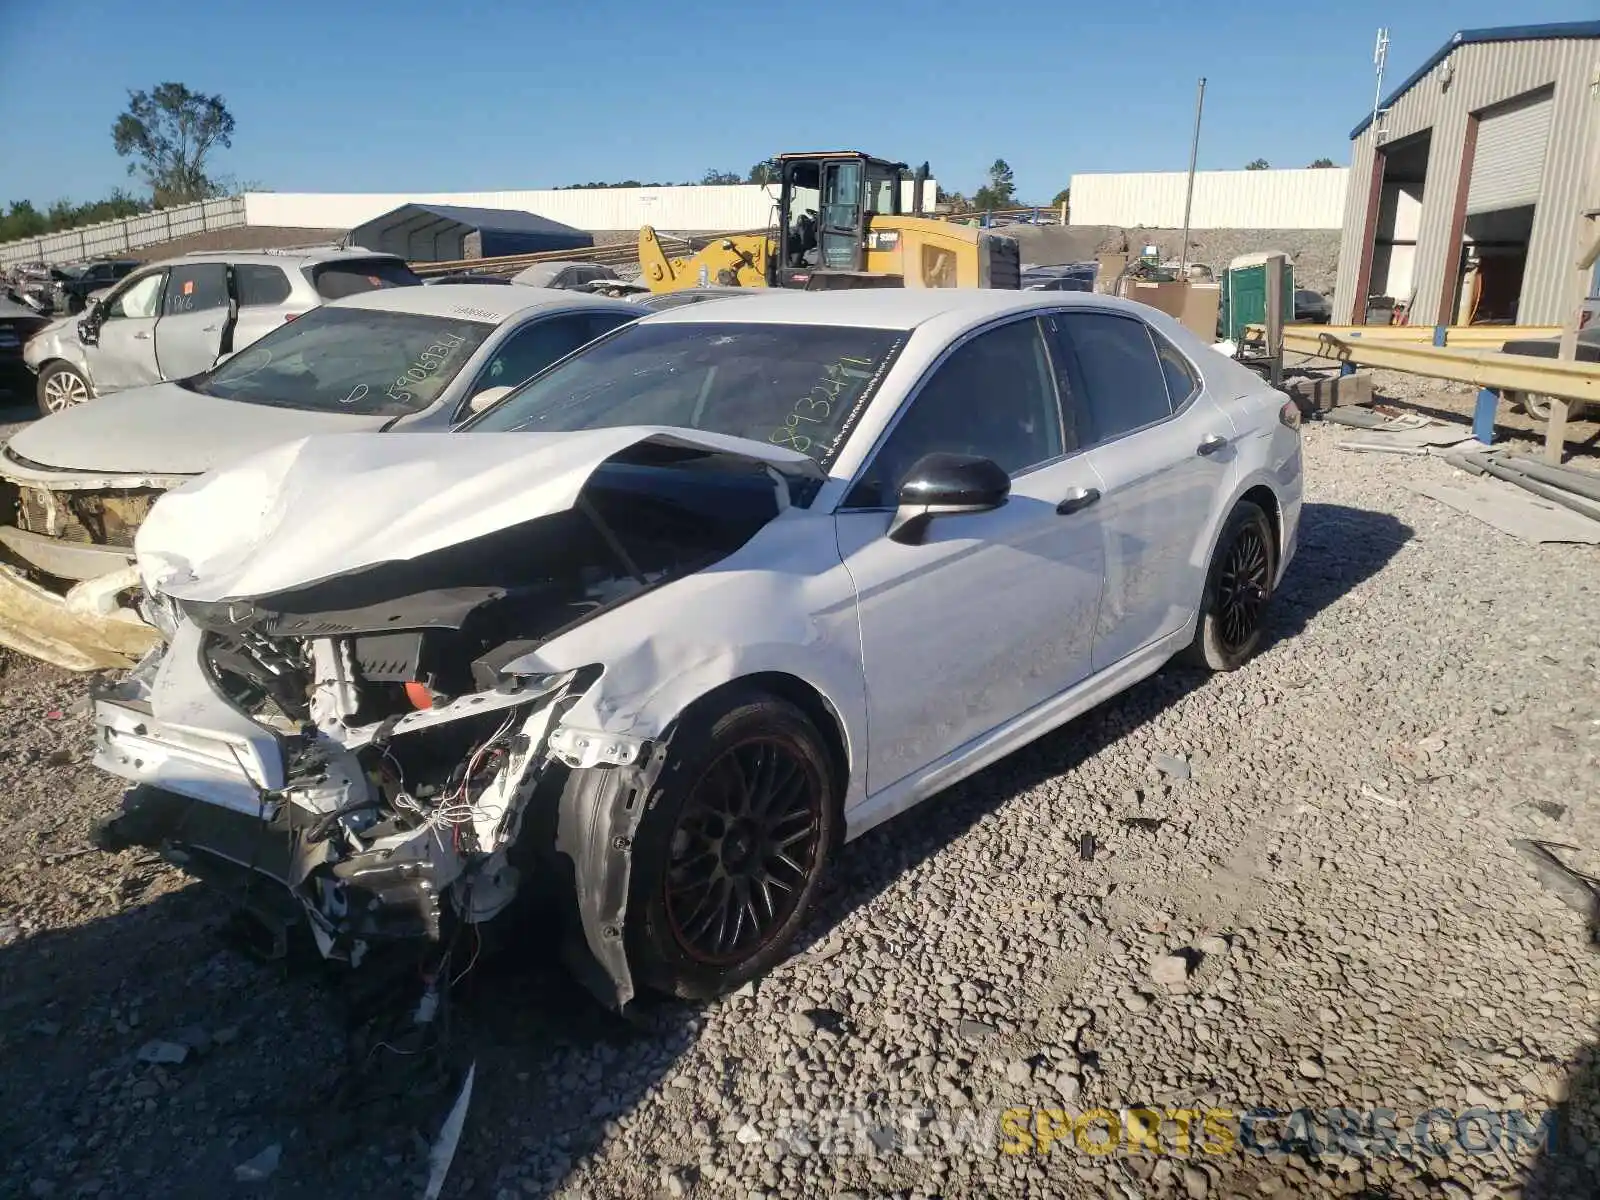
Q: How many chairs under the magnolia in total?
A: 0